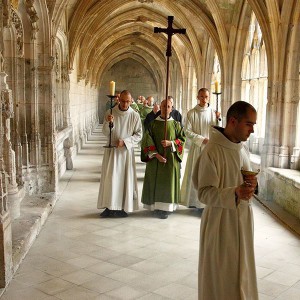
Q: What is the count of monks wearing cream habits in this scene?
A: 3